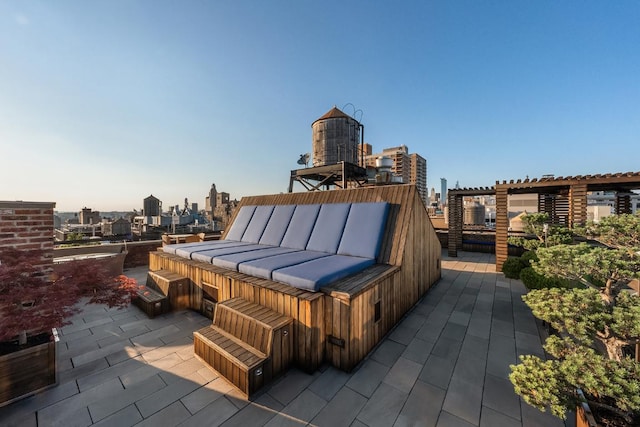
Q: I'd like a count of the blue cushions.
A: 12